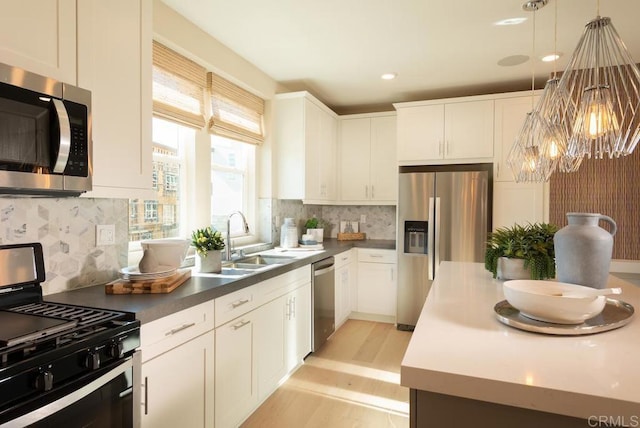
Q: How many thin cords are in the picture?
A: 3